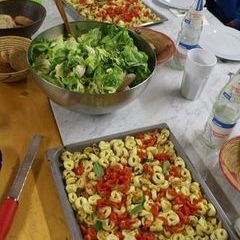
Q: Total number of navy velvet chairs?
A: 0